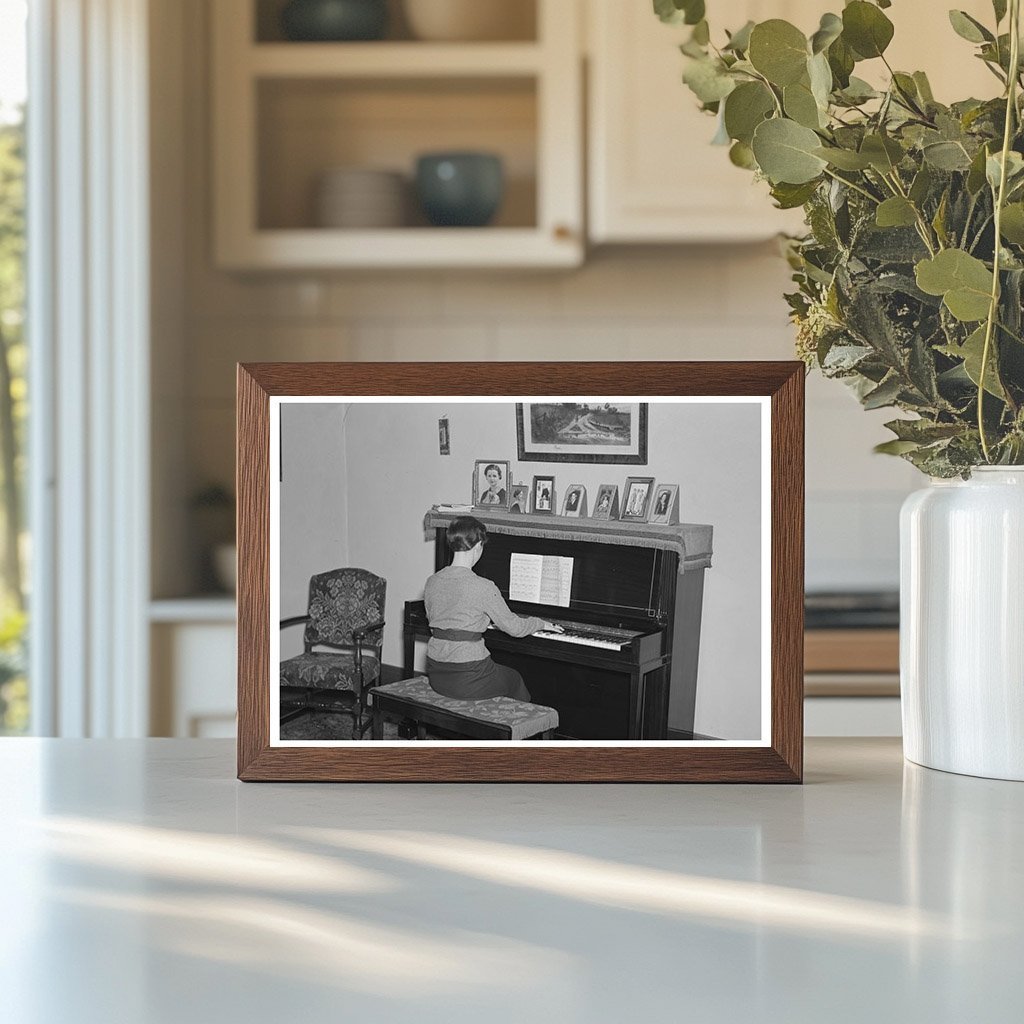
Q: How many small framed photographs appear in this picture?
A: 7